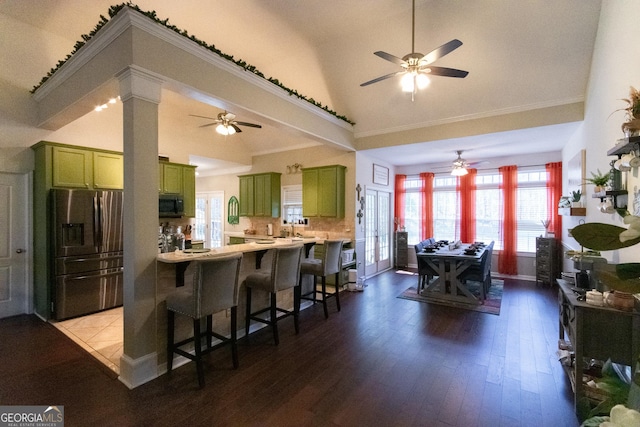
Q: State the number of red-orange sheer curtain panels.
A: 5